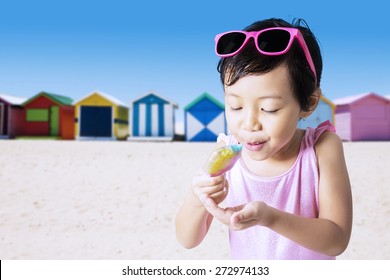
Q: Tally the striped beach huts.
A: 1